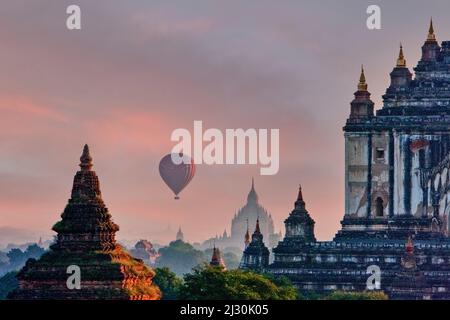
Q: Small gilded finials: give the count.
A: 3